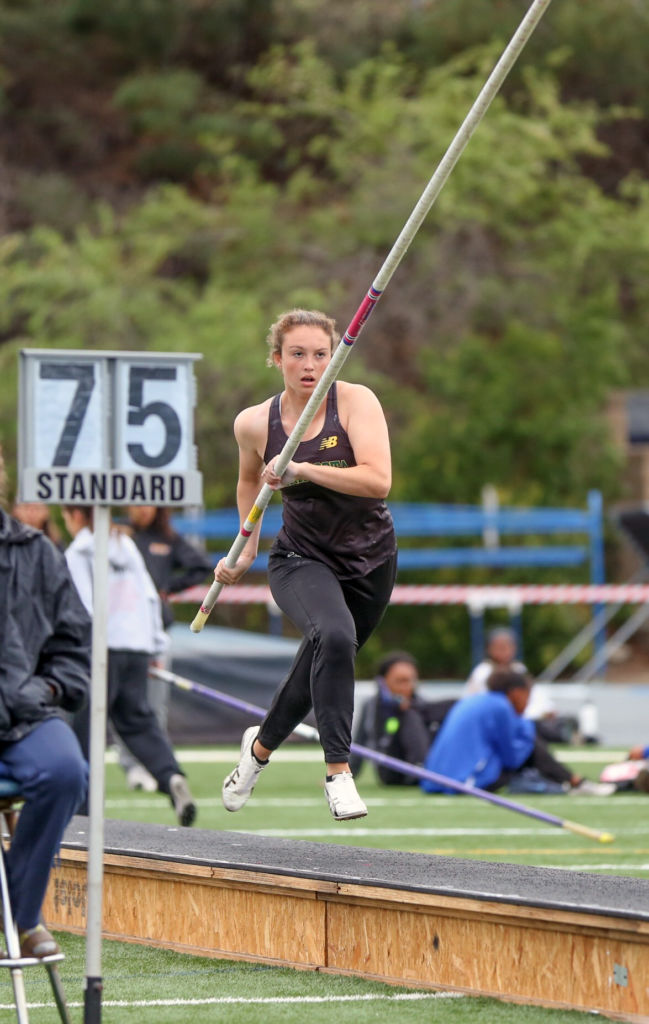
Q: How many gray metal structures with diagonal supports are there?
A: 1